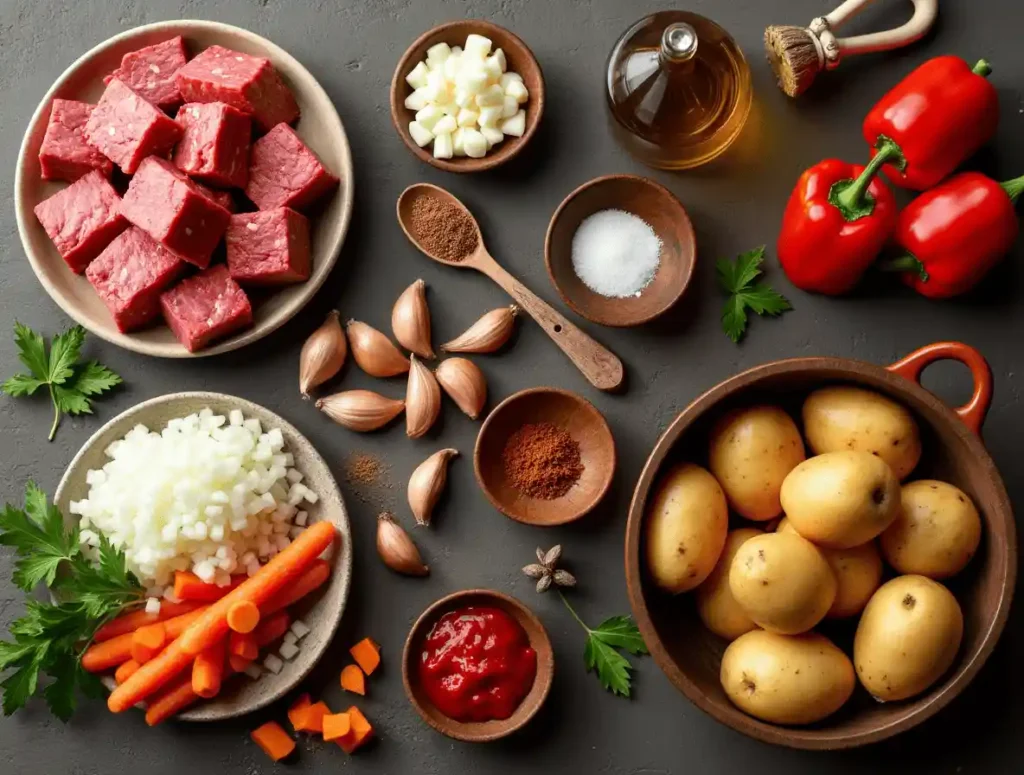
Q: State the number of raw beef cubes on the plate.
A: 11